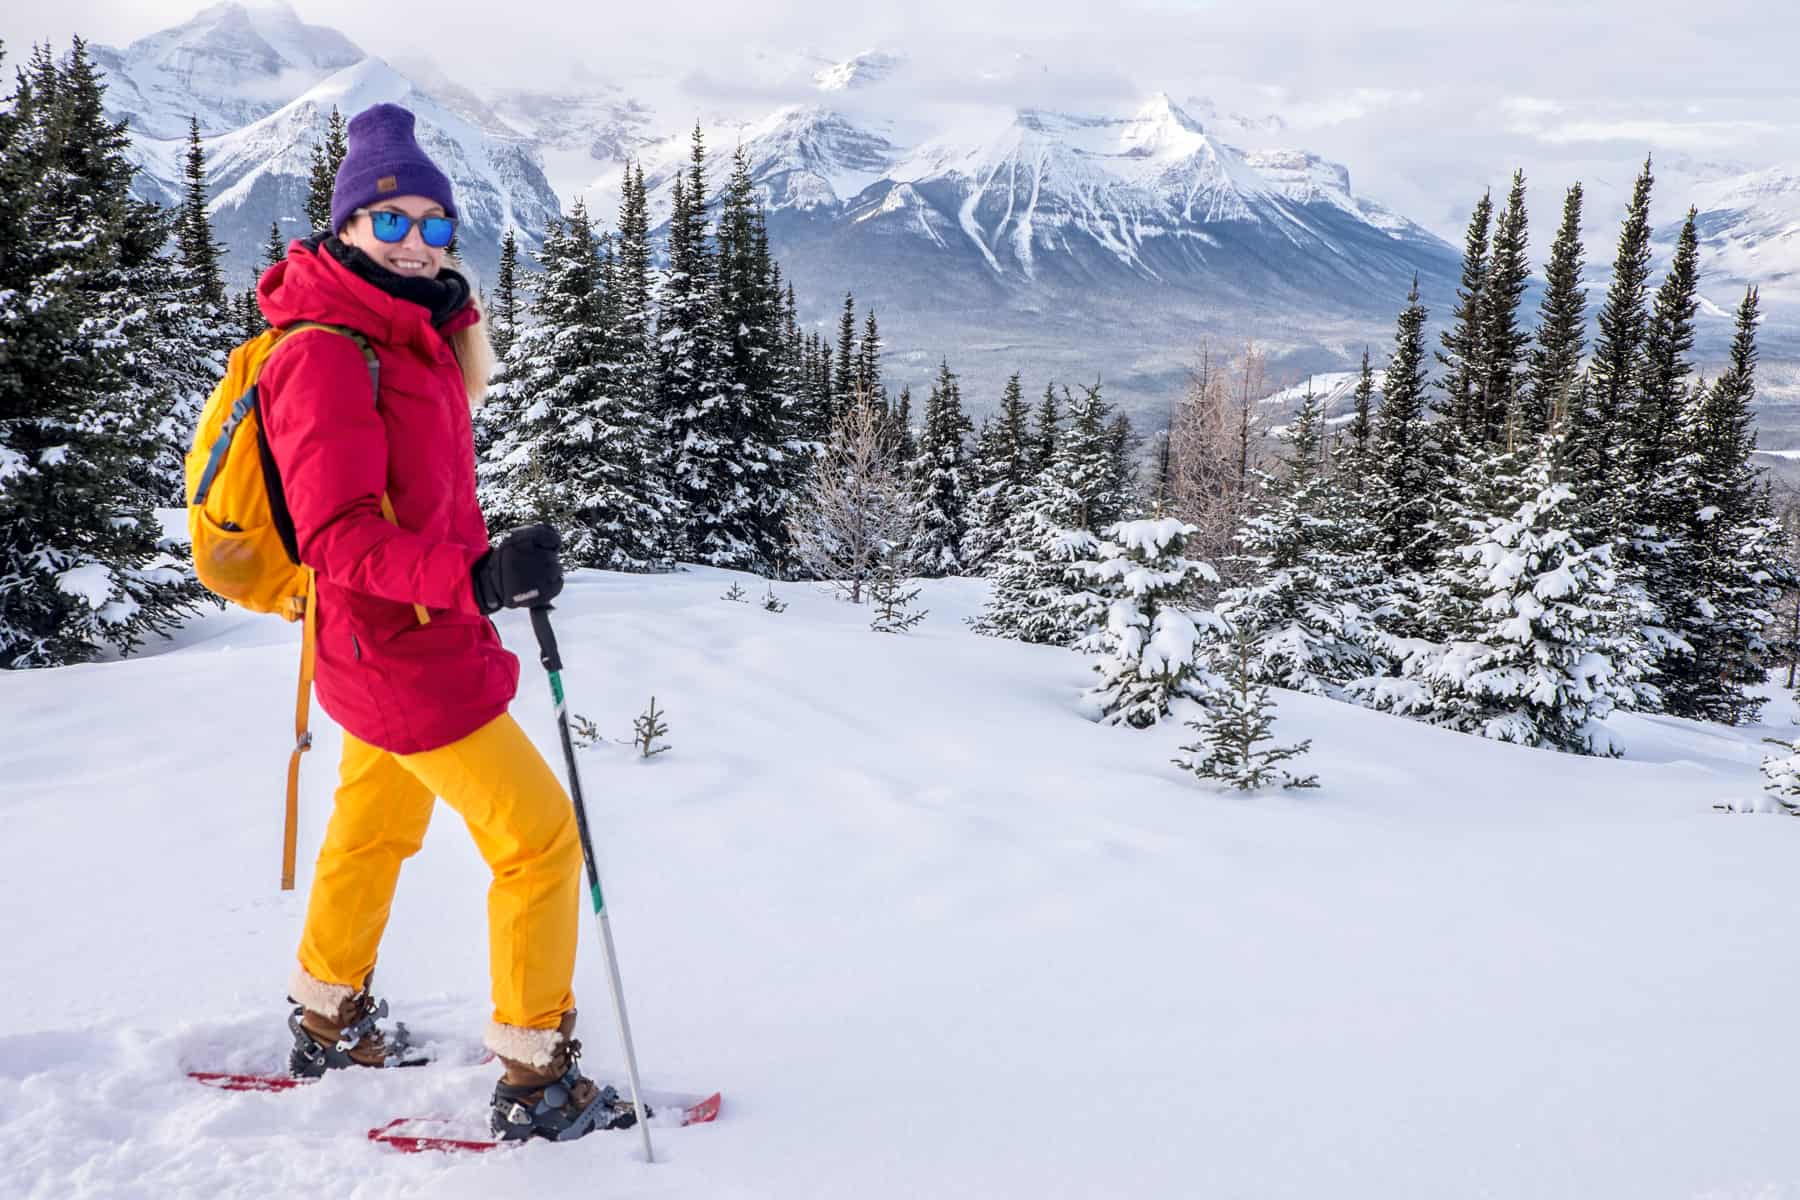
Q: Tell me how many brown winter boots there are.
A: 2